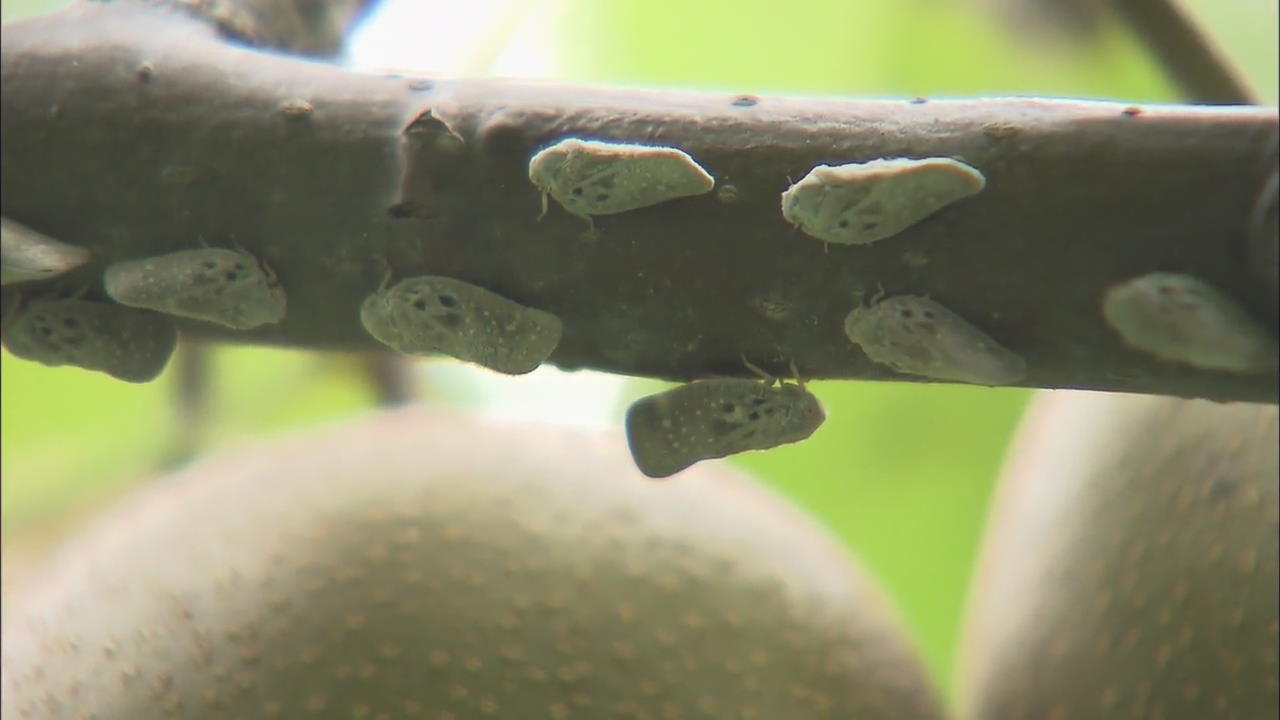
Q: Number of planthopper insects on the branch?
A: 9